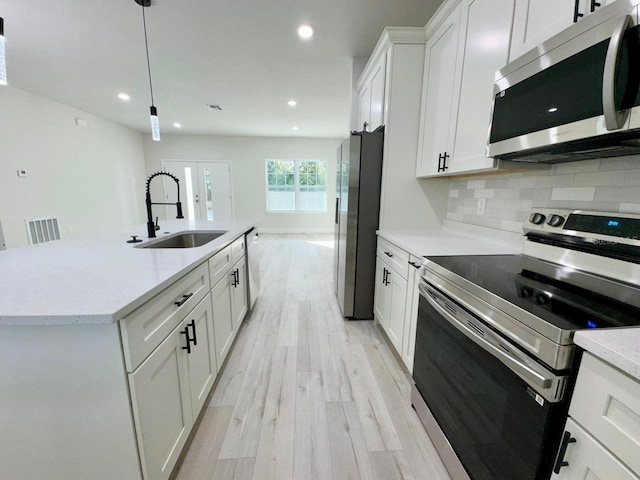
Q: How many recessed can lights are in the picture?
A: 5